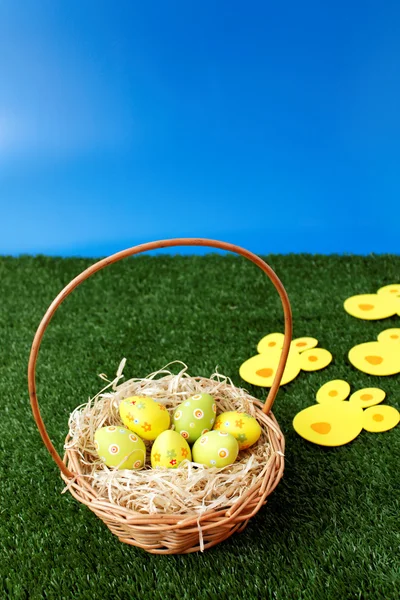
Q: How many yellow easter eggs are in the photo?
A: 3